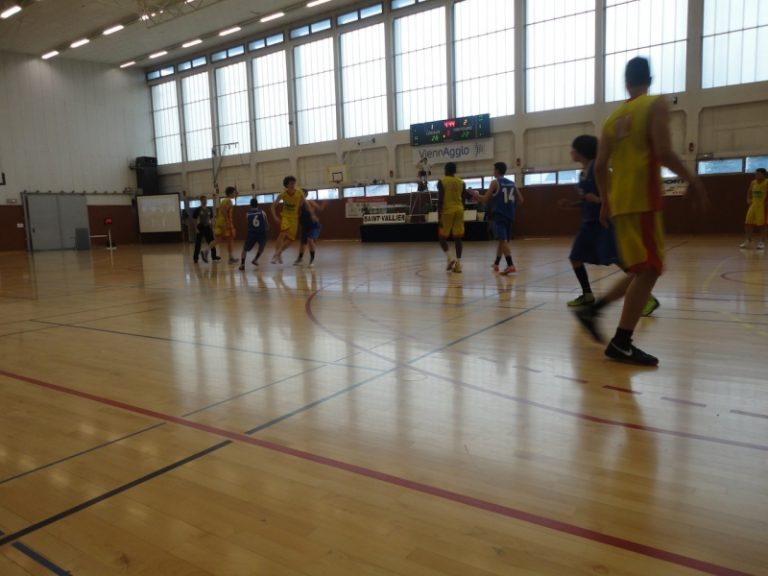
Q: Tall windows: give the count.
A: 11